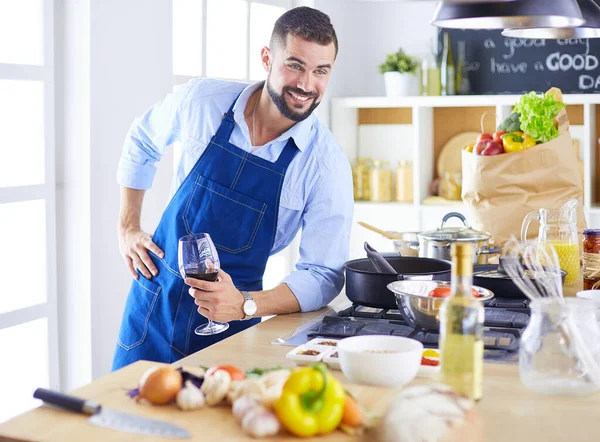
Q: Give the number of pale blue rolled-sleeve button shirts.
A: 1